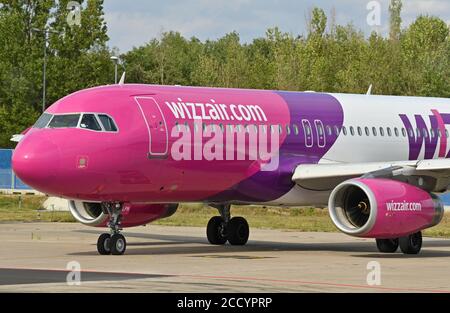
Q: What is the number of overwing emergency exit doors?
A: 2